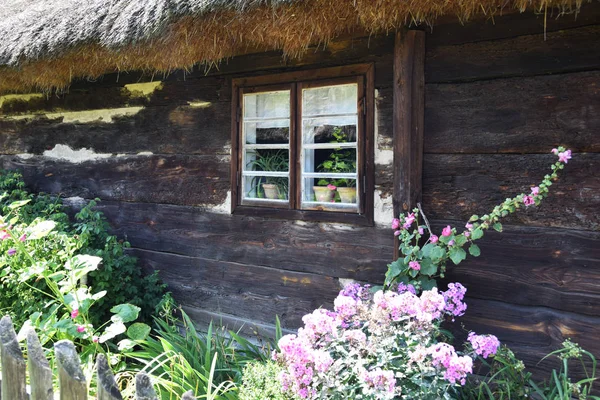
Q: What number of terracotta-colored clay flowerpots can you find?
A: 3